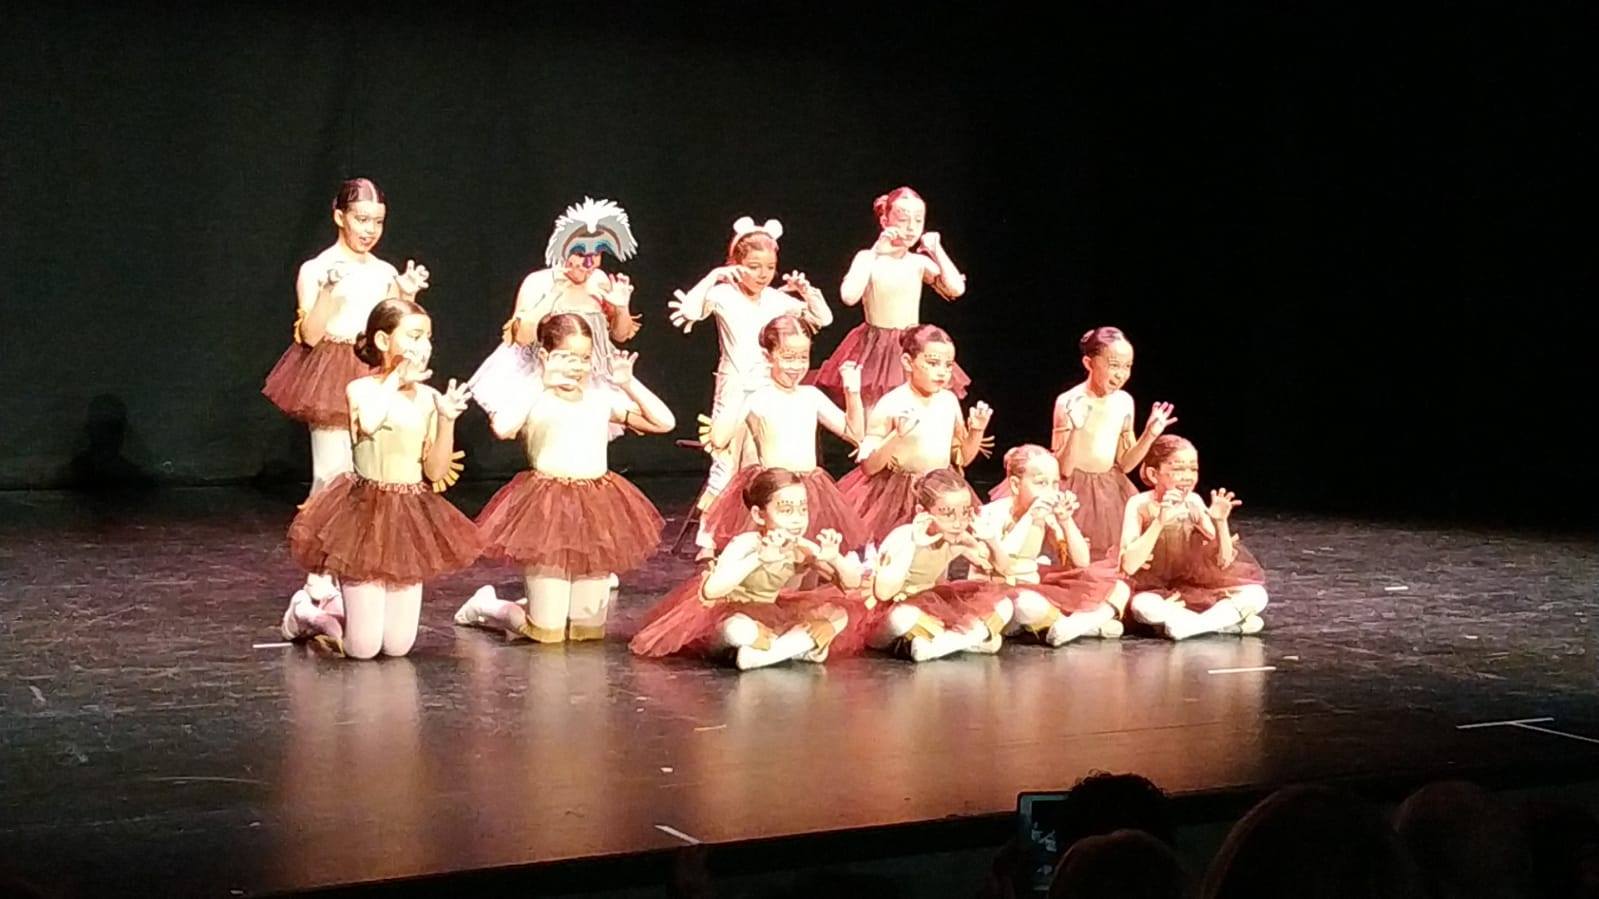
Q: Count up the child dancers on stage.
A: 13